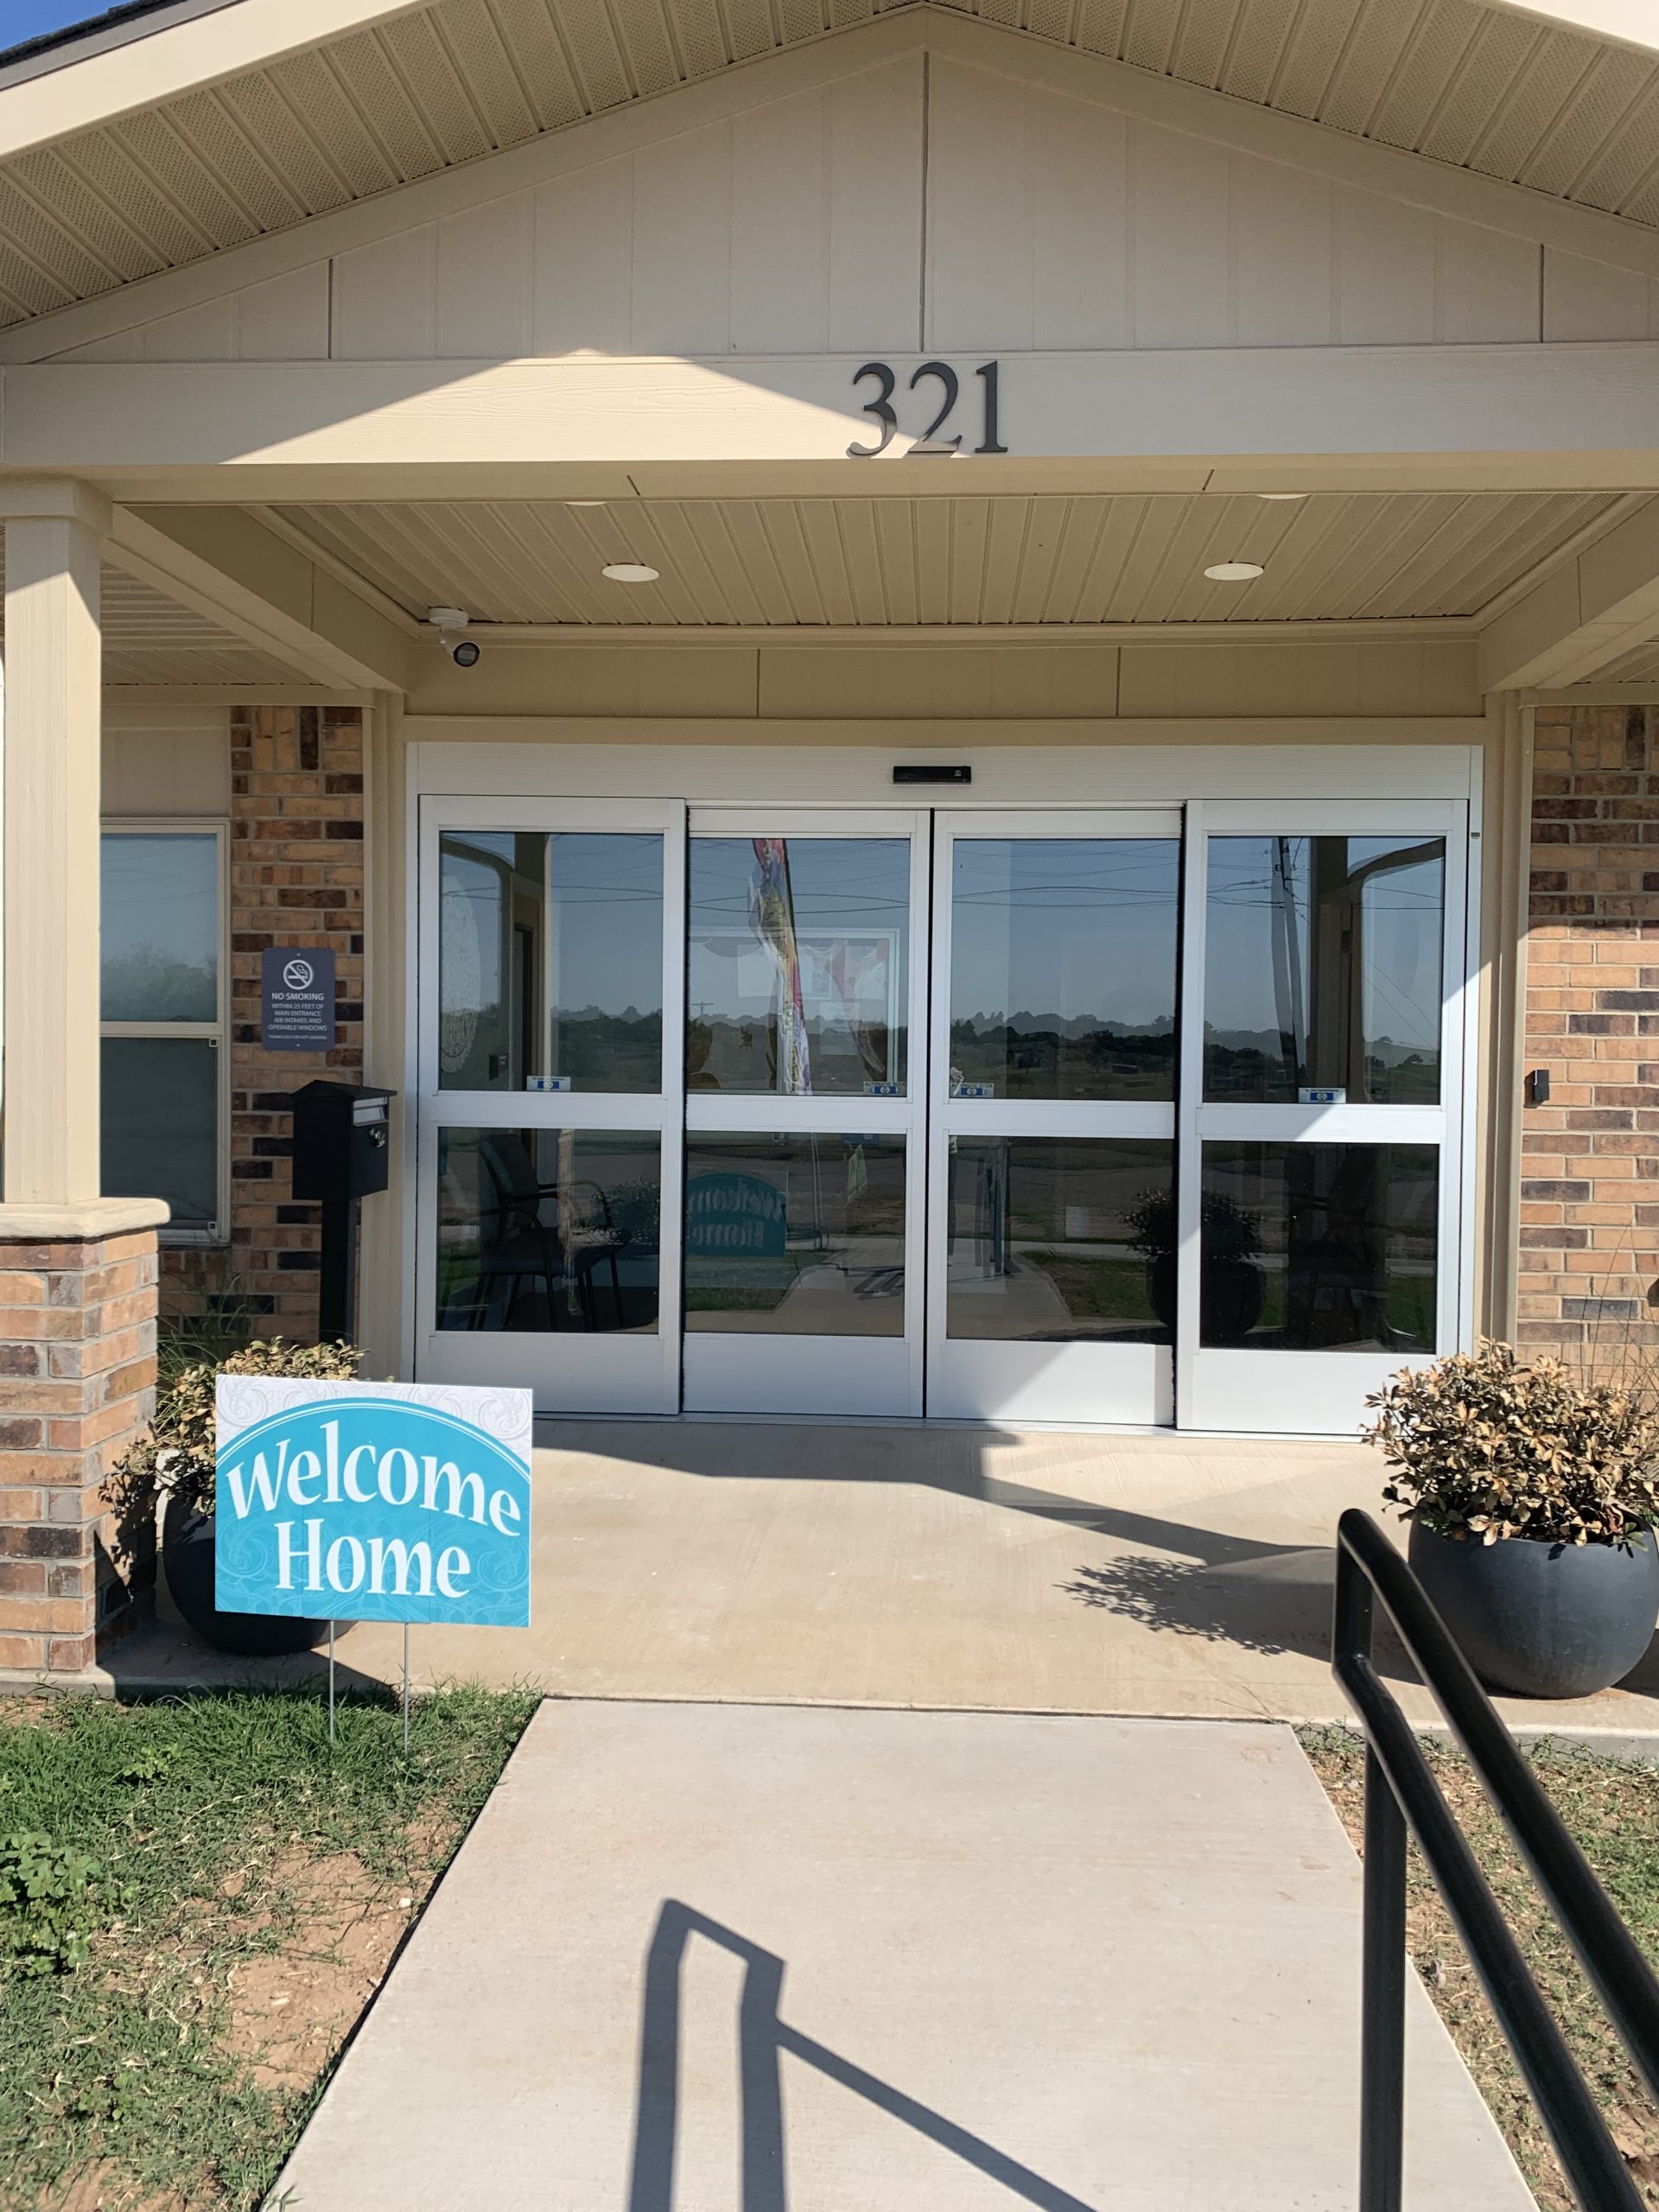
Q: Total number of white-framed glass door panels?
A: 4